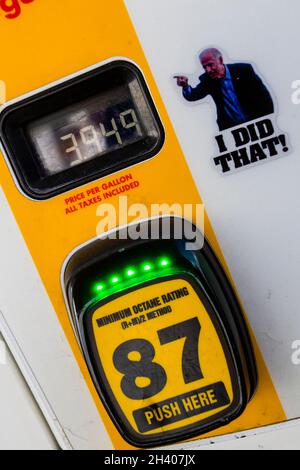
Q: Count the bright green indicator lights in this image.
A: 5